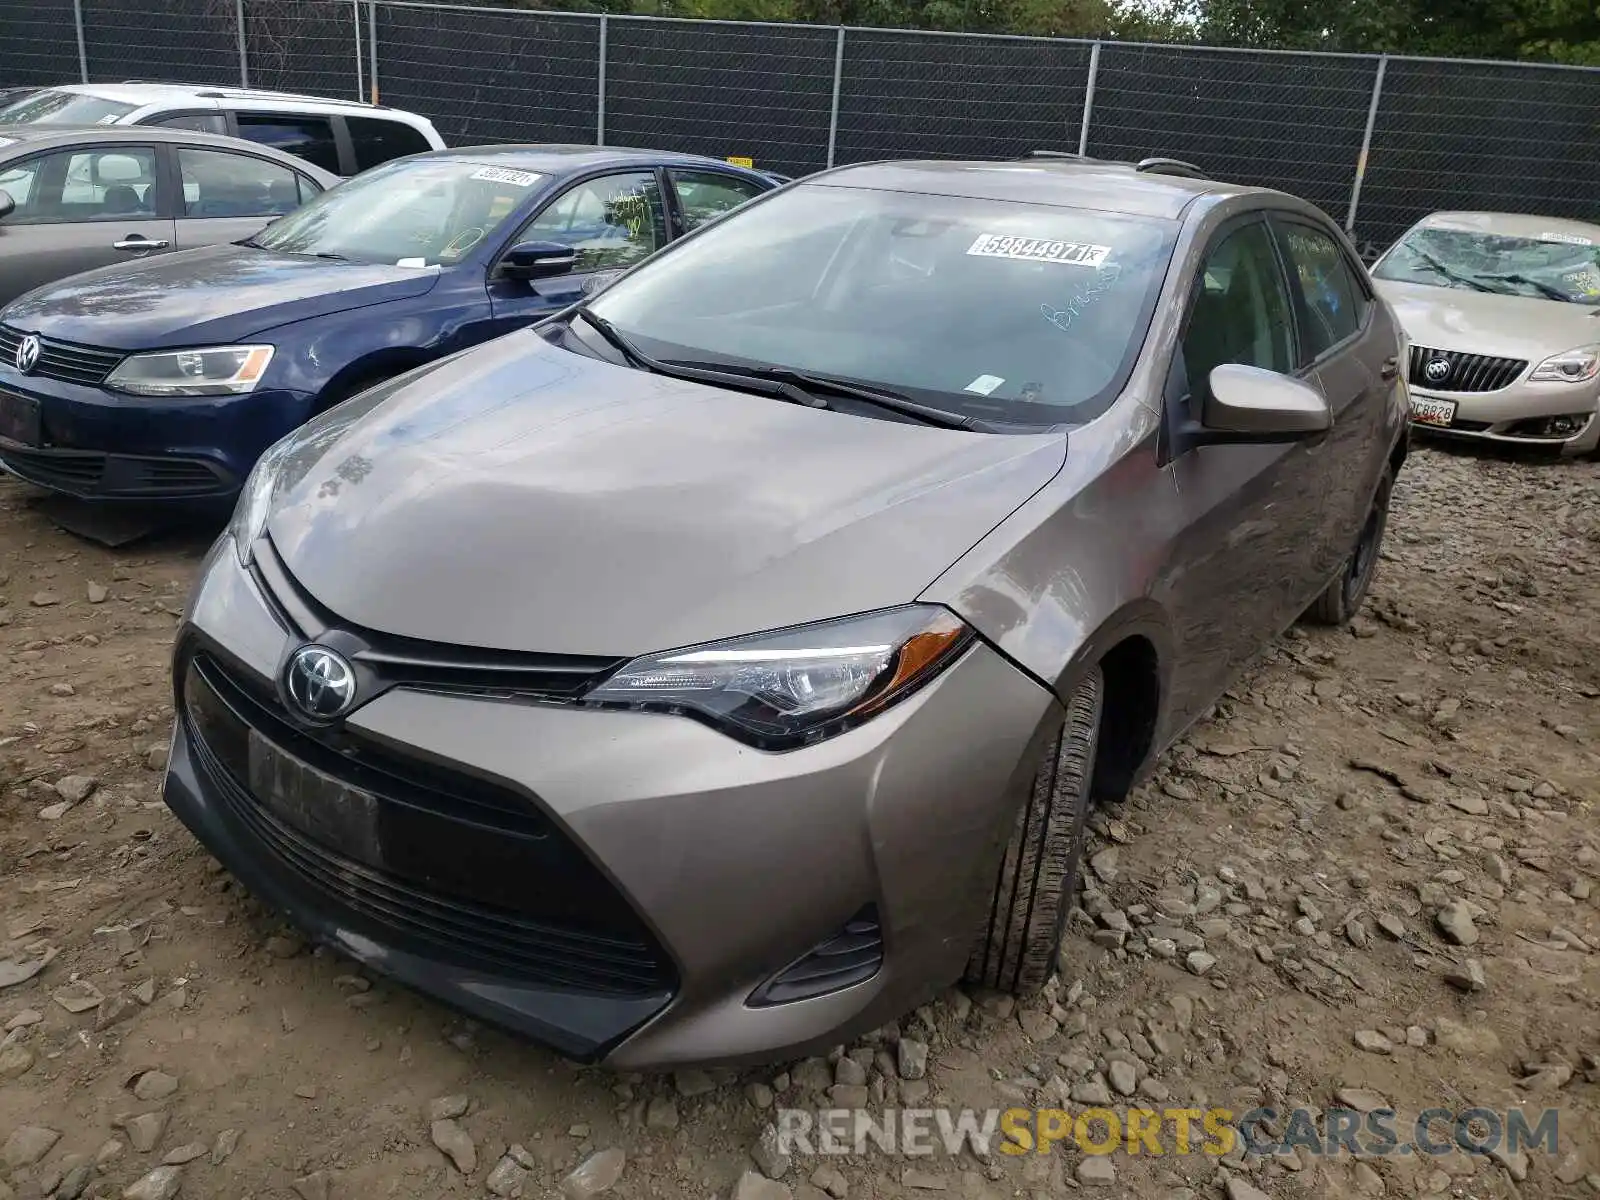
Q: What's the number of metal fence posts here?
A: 8